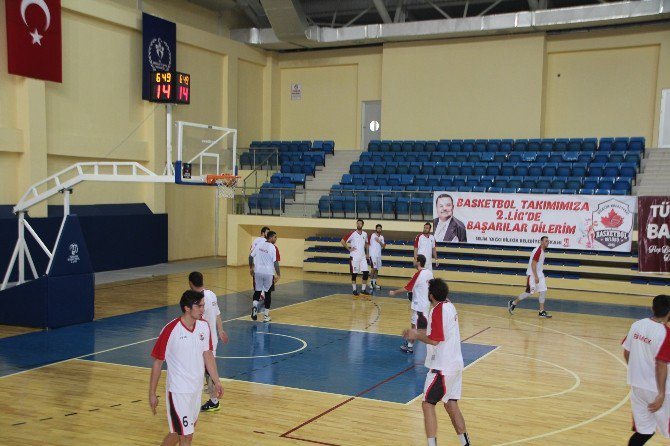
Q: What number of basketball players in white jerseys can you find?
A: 11